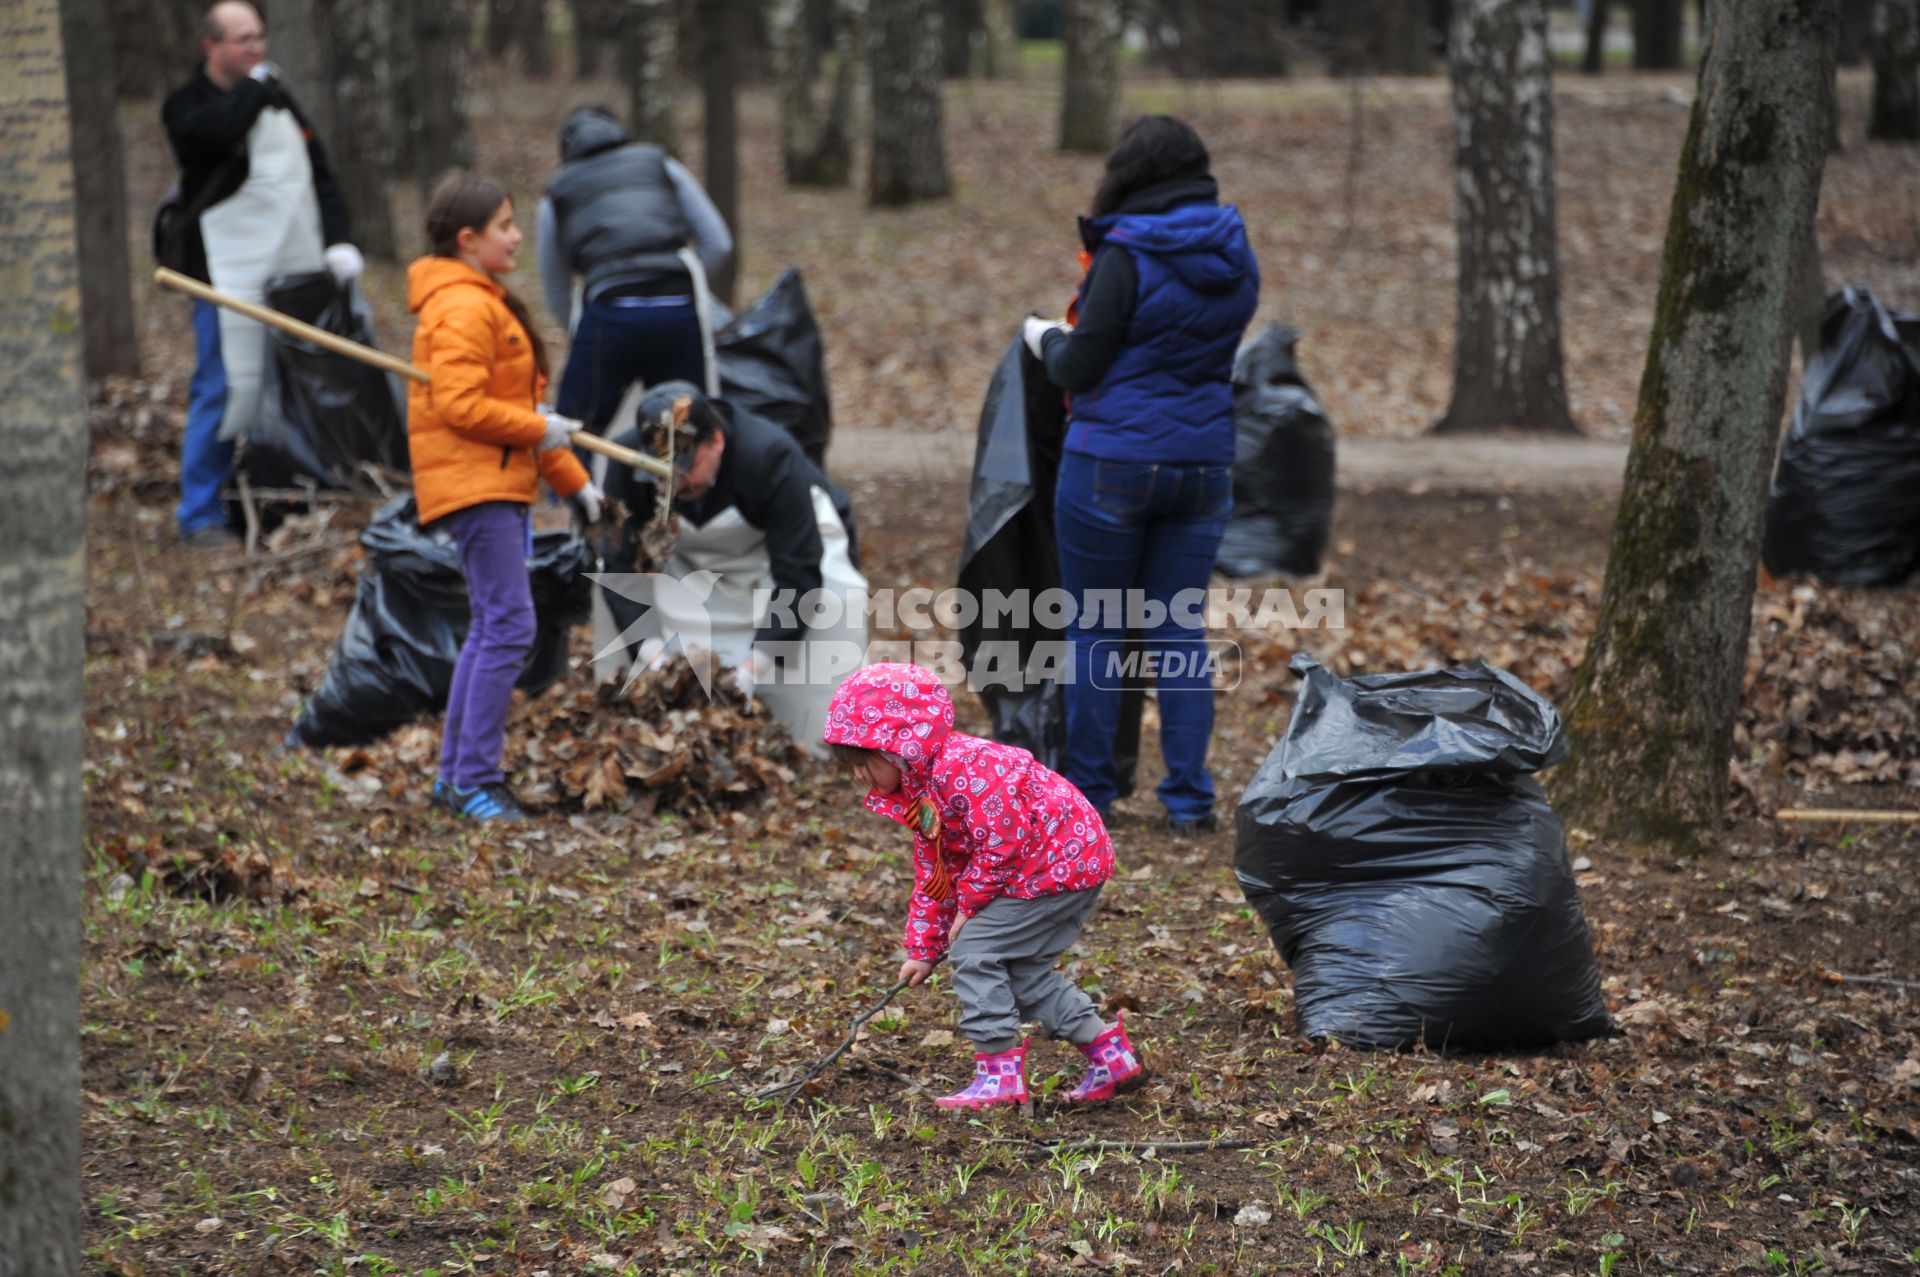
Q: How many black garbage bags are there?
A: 7